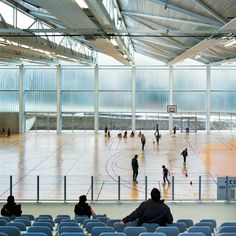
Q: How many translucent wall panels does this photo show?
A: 14